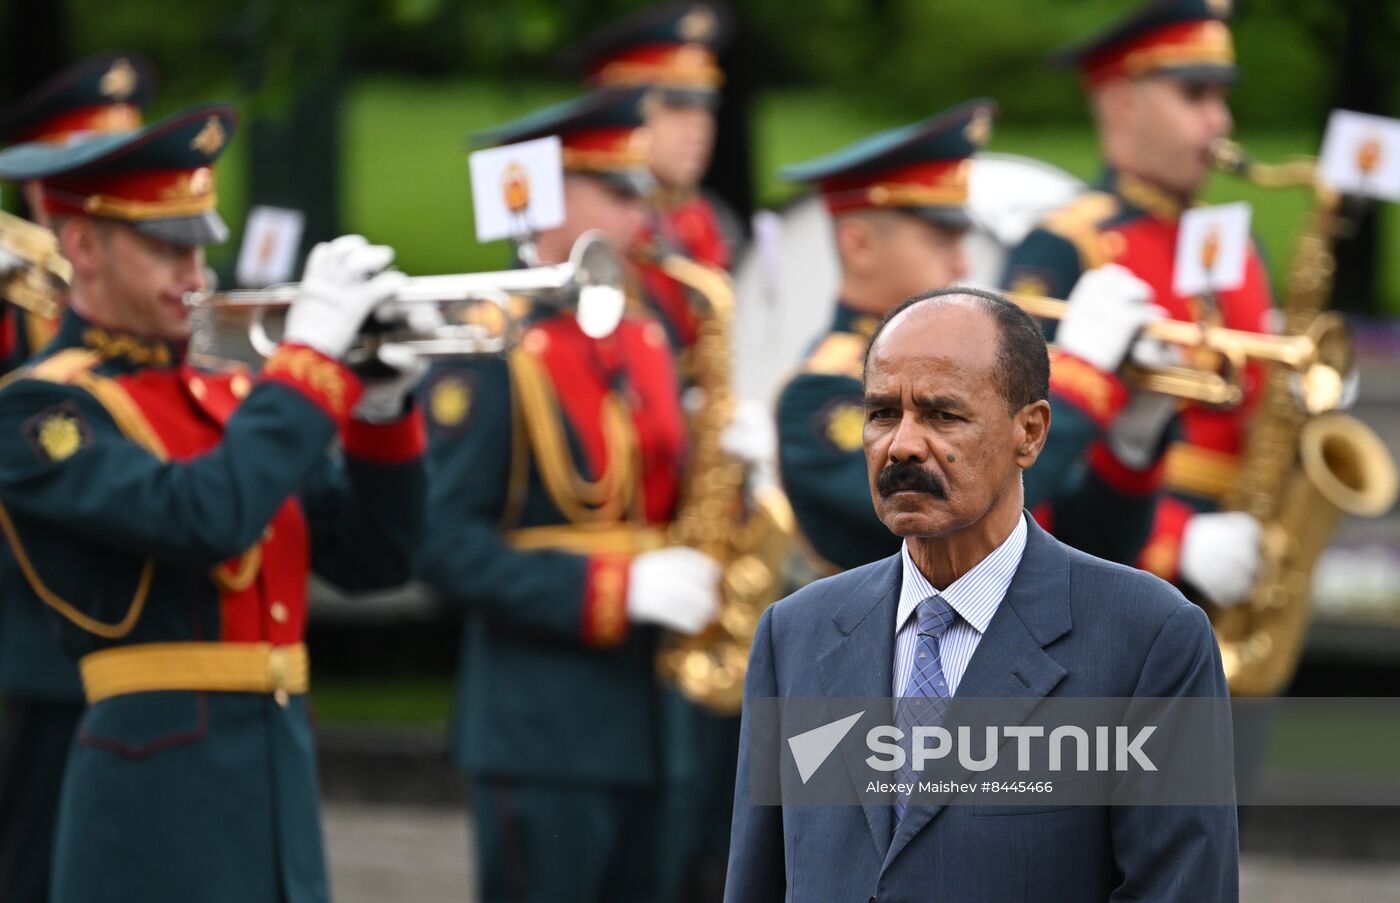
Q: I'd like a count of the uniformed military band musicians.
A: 6